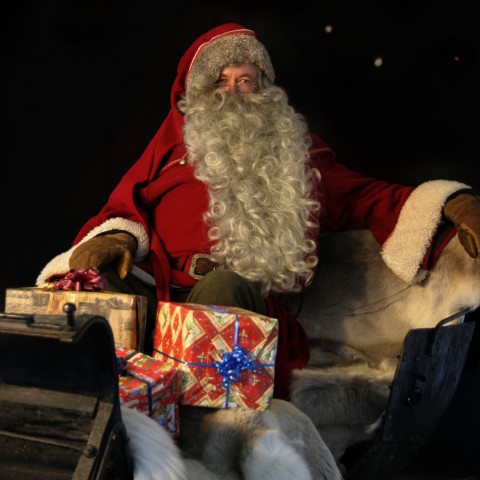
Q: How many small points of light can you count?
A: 3